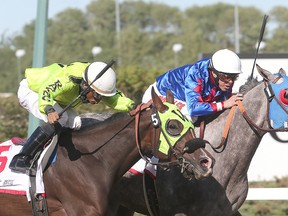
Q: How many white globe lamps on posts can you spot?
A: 4